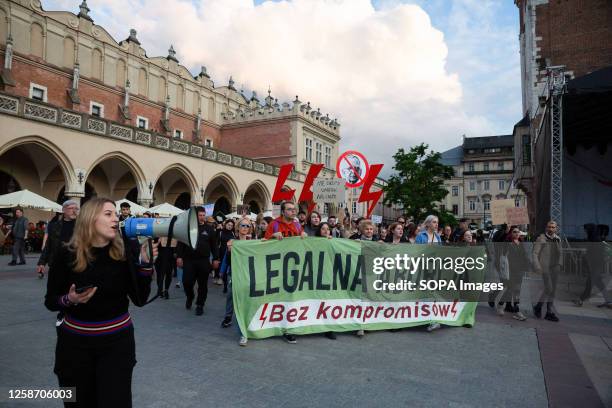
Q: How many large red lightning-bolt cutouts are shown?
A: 3